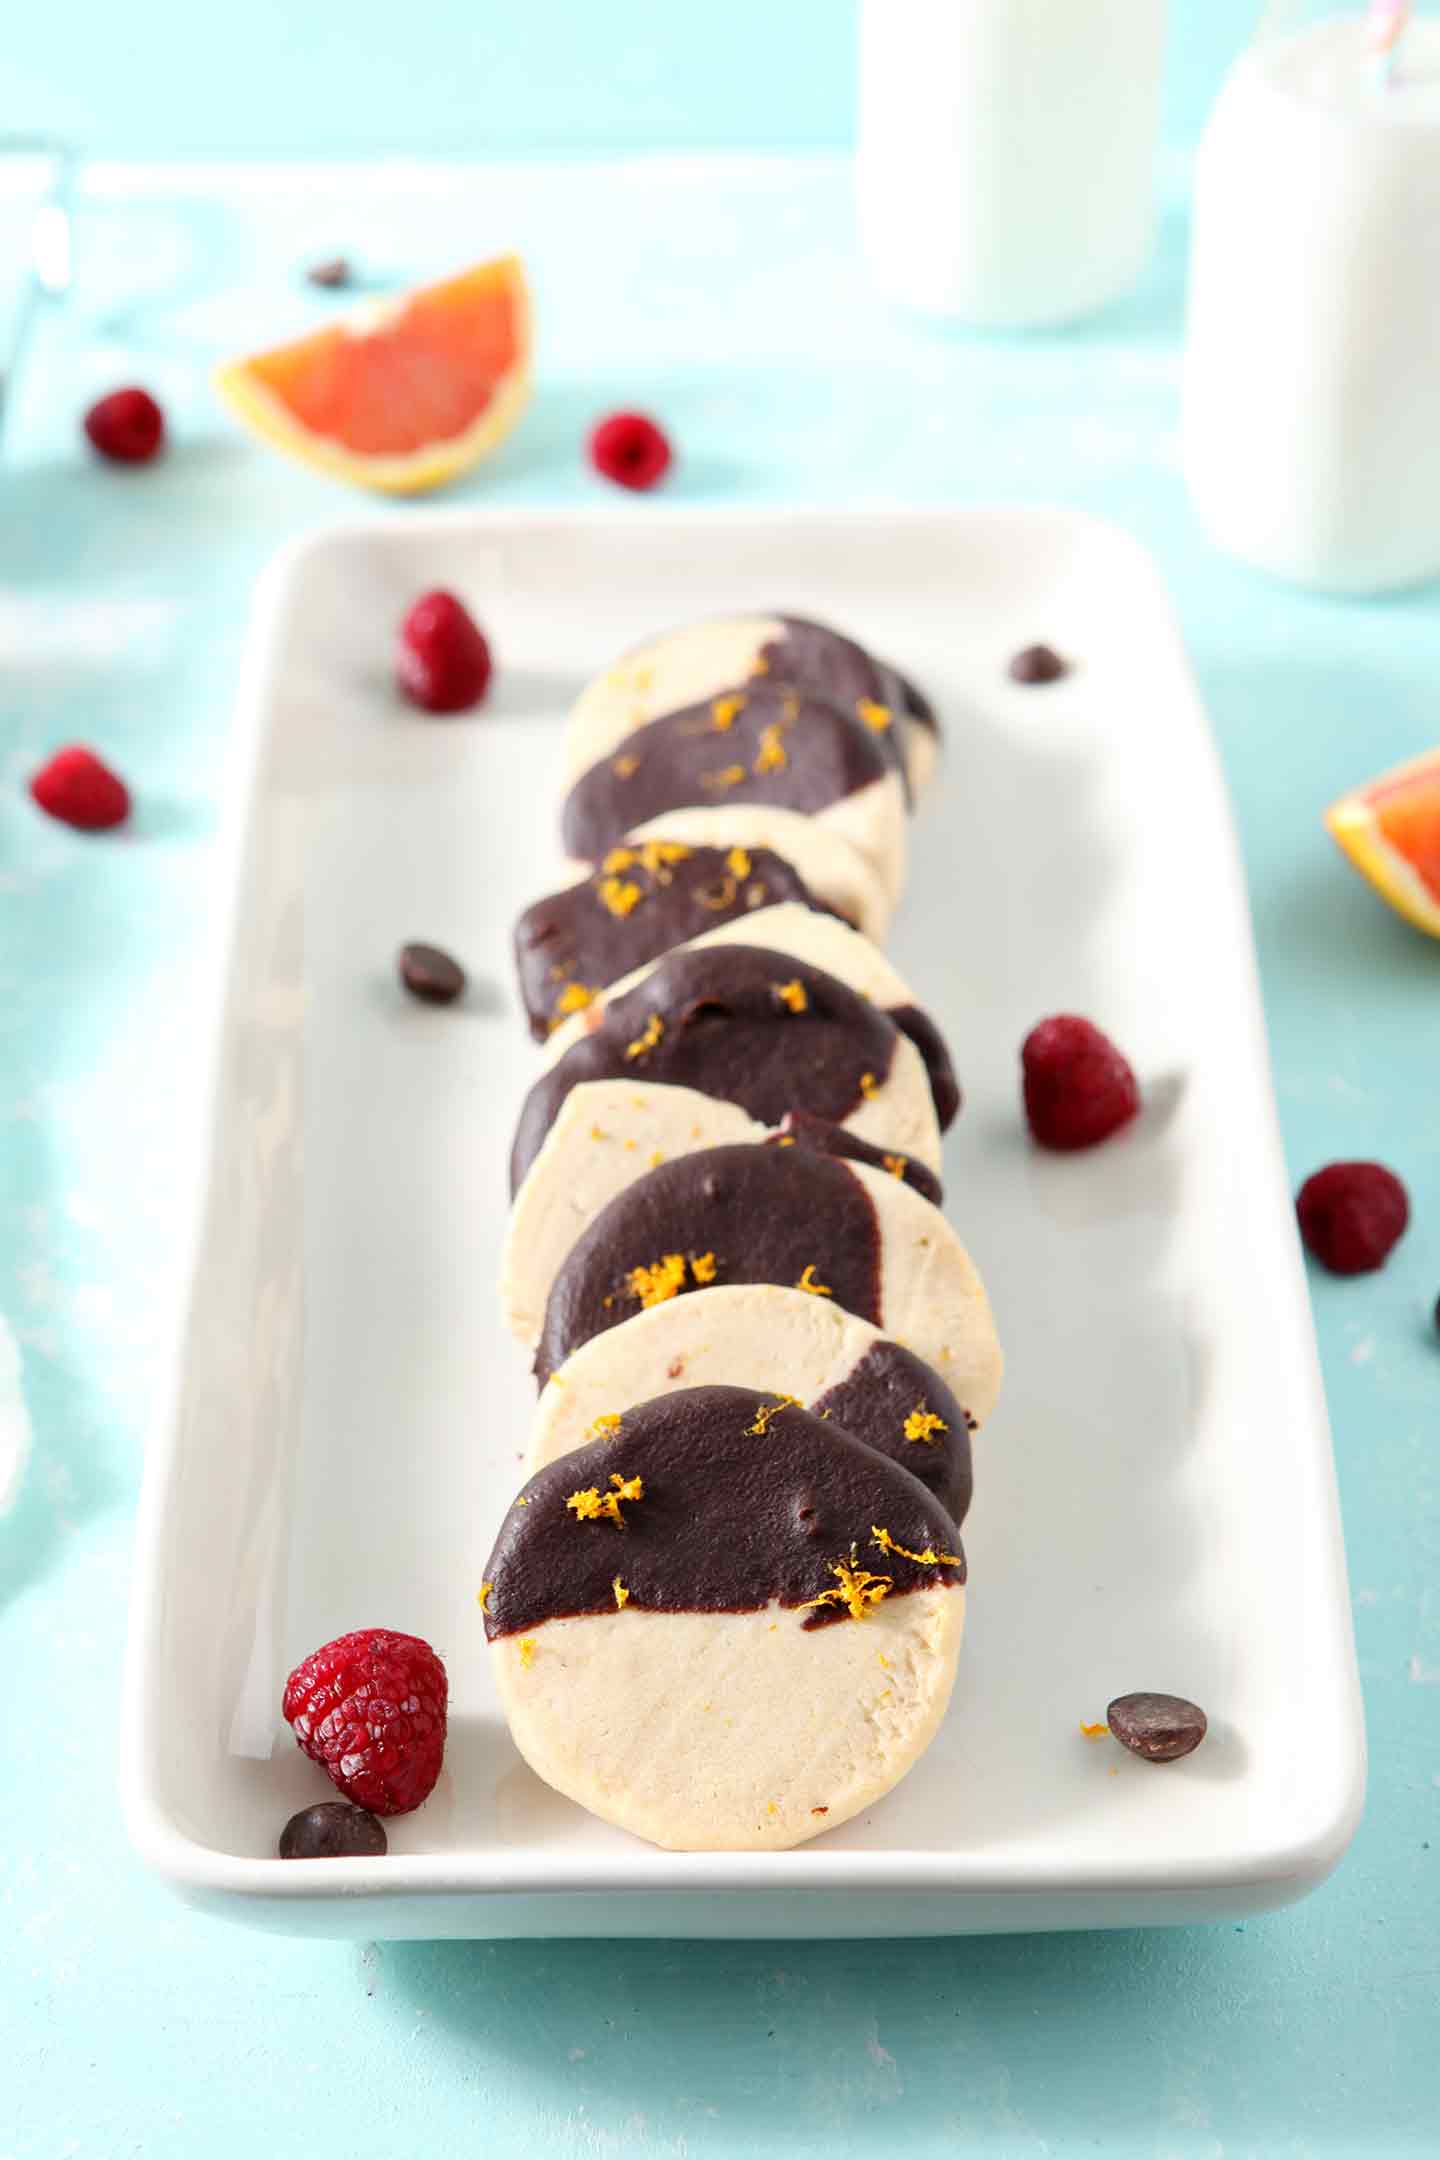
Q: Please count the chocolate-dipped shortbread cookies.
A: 10